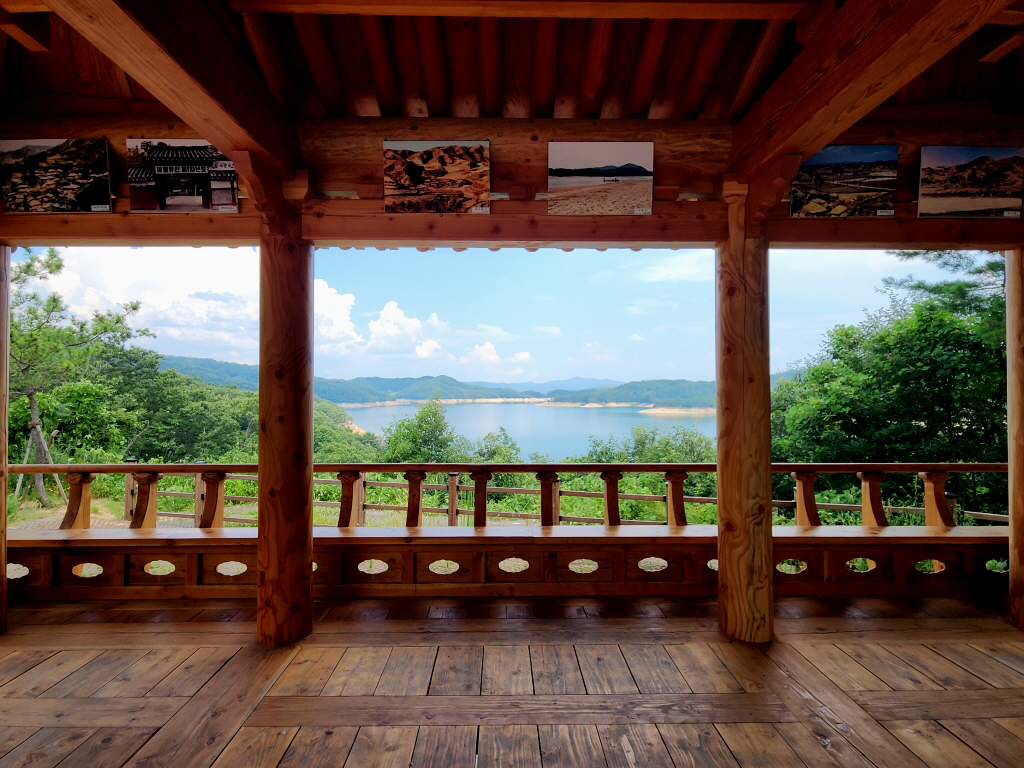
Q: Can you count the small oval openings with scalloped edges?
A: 15